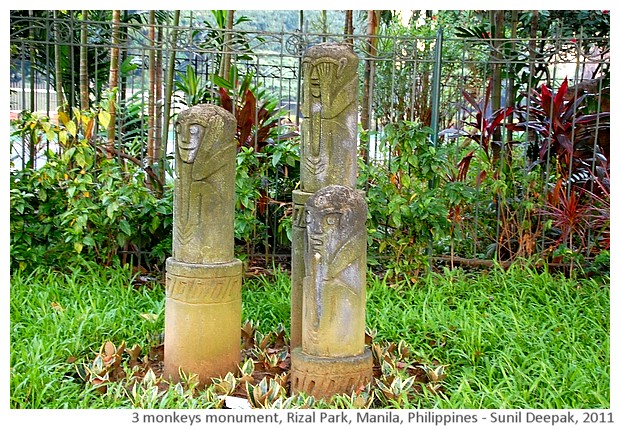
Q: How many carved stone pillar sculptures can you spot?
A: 3